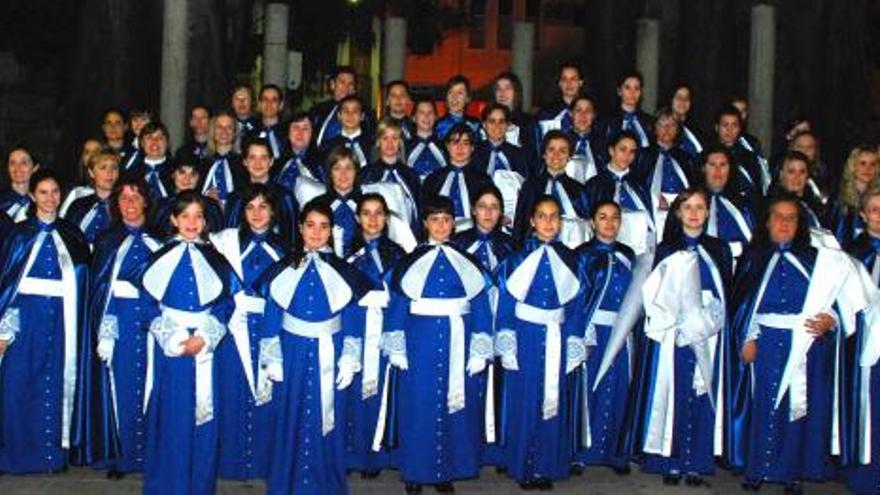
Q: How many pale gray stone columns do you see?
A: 6